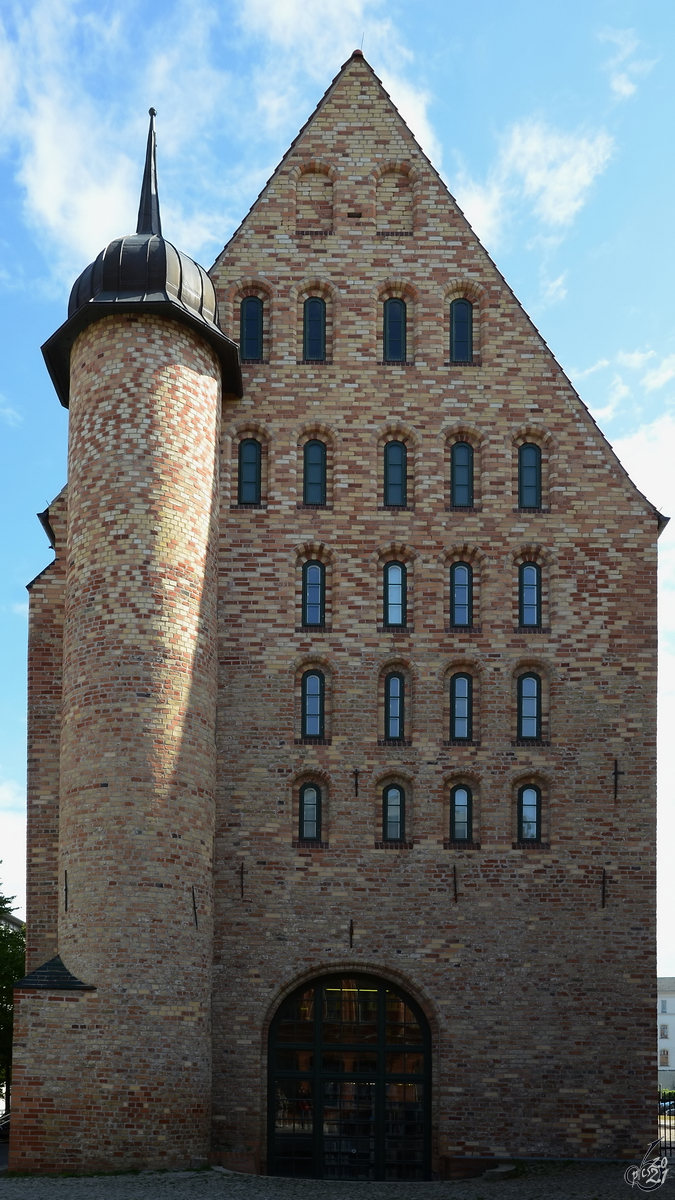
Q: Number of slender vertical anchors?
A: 8